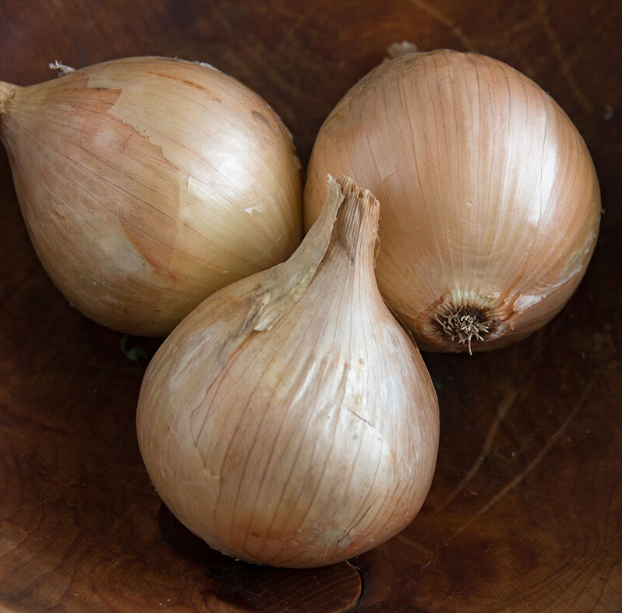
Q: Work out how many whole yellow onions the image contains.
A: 3